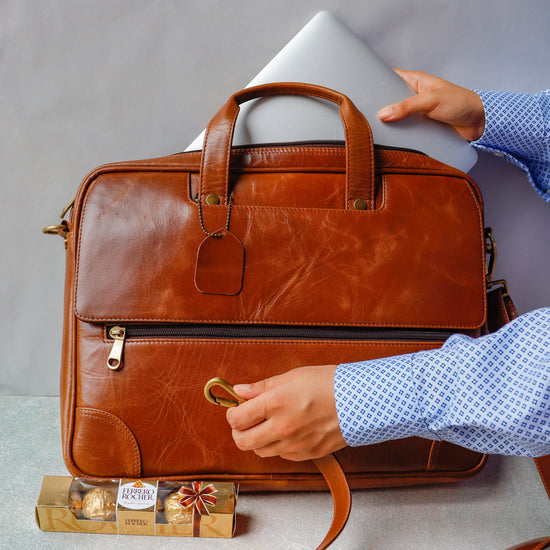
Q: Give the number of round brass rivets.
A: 2